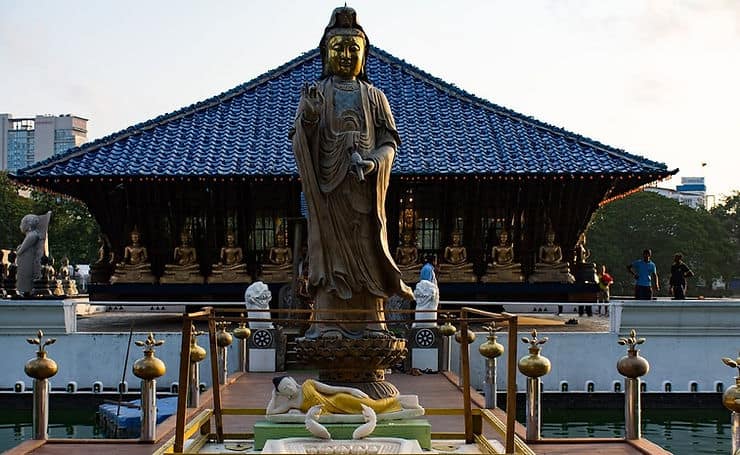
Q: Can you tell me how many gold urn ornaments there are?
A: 11